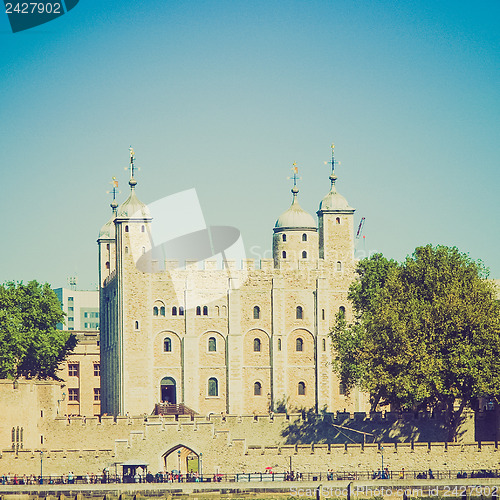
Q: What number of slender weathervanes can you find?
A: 4